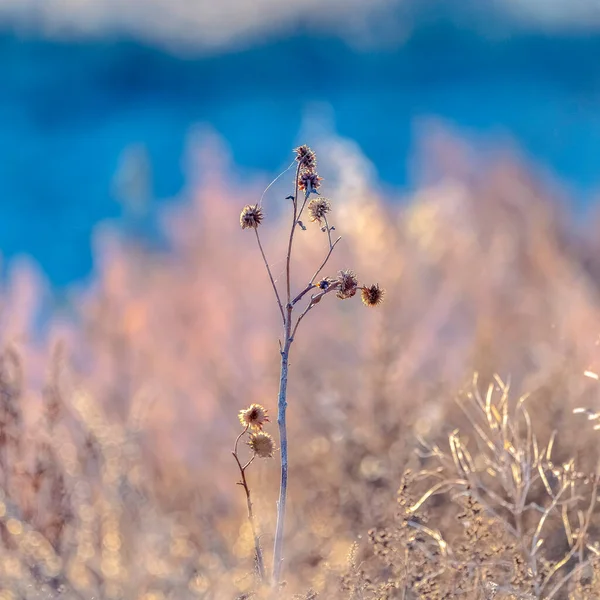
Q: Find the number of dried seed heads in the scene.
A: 8